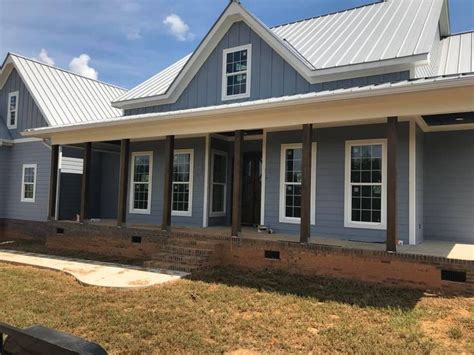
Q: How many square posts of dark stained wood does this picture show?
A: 7